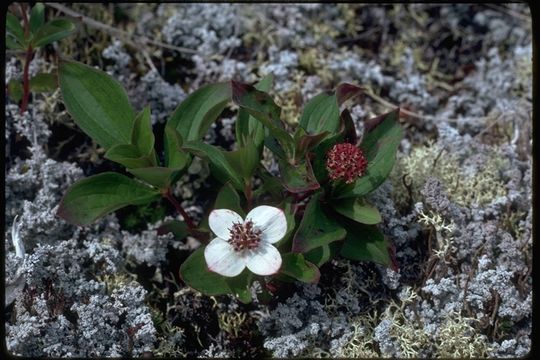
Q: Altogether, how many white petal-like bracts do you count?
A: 4